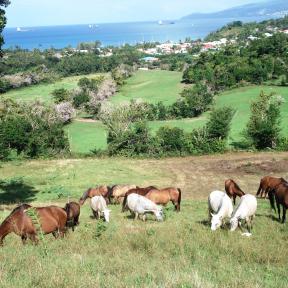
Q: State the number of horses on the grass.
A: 13